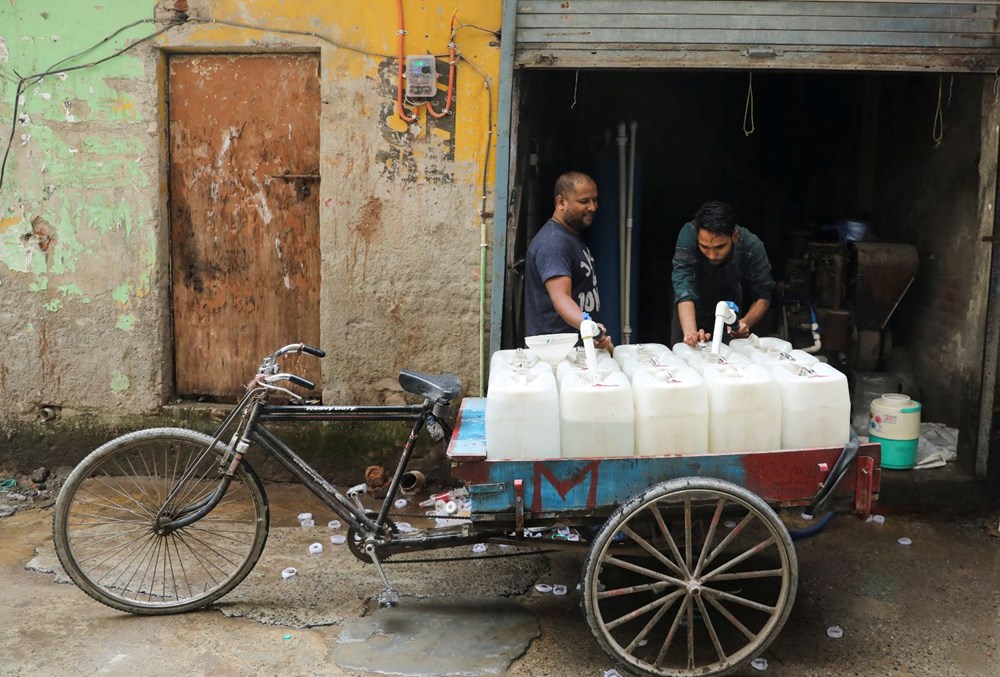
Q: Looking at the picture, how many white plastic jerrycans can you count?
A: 15